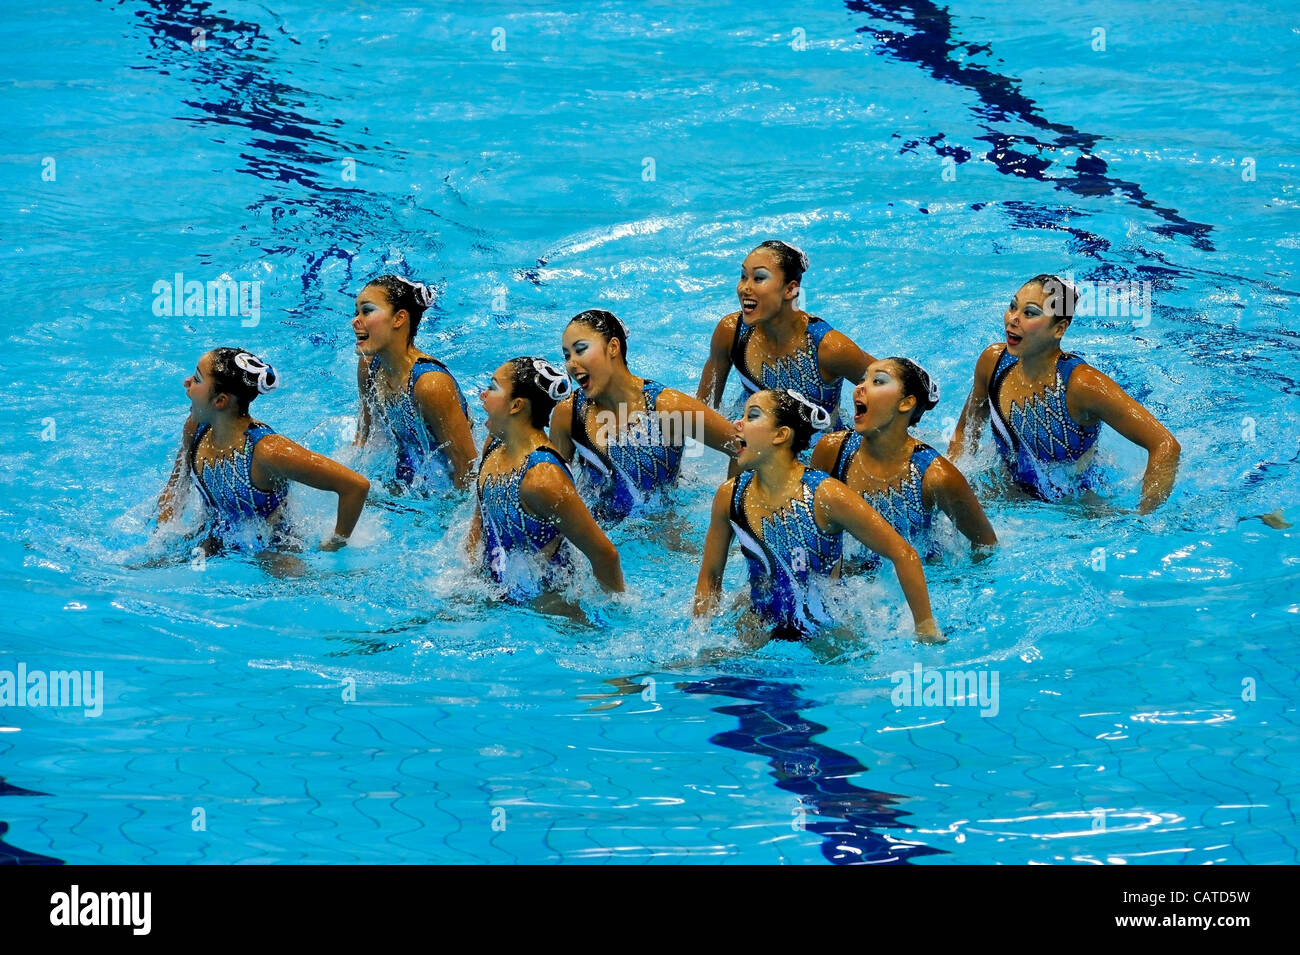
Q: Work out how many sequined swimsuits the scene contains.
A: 8